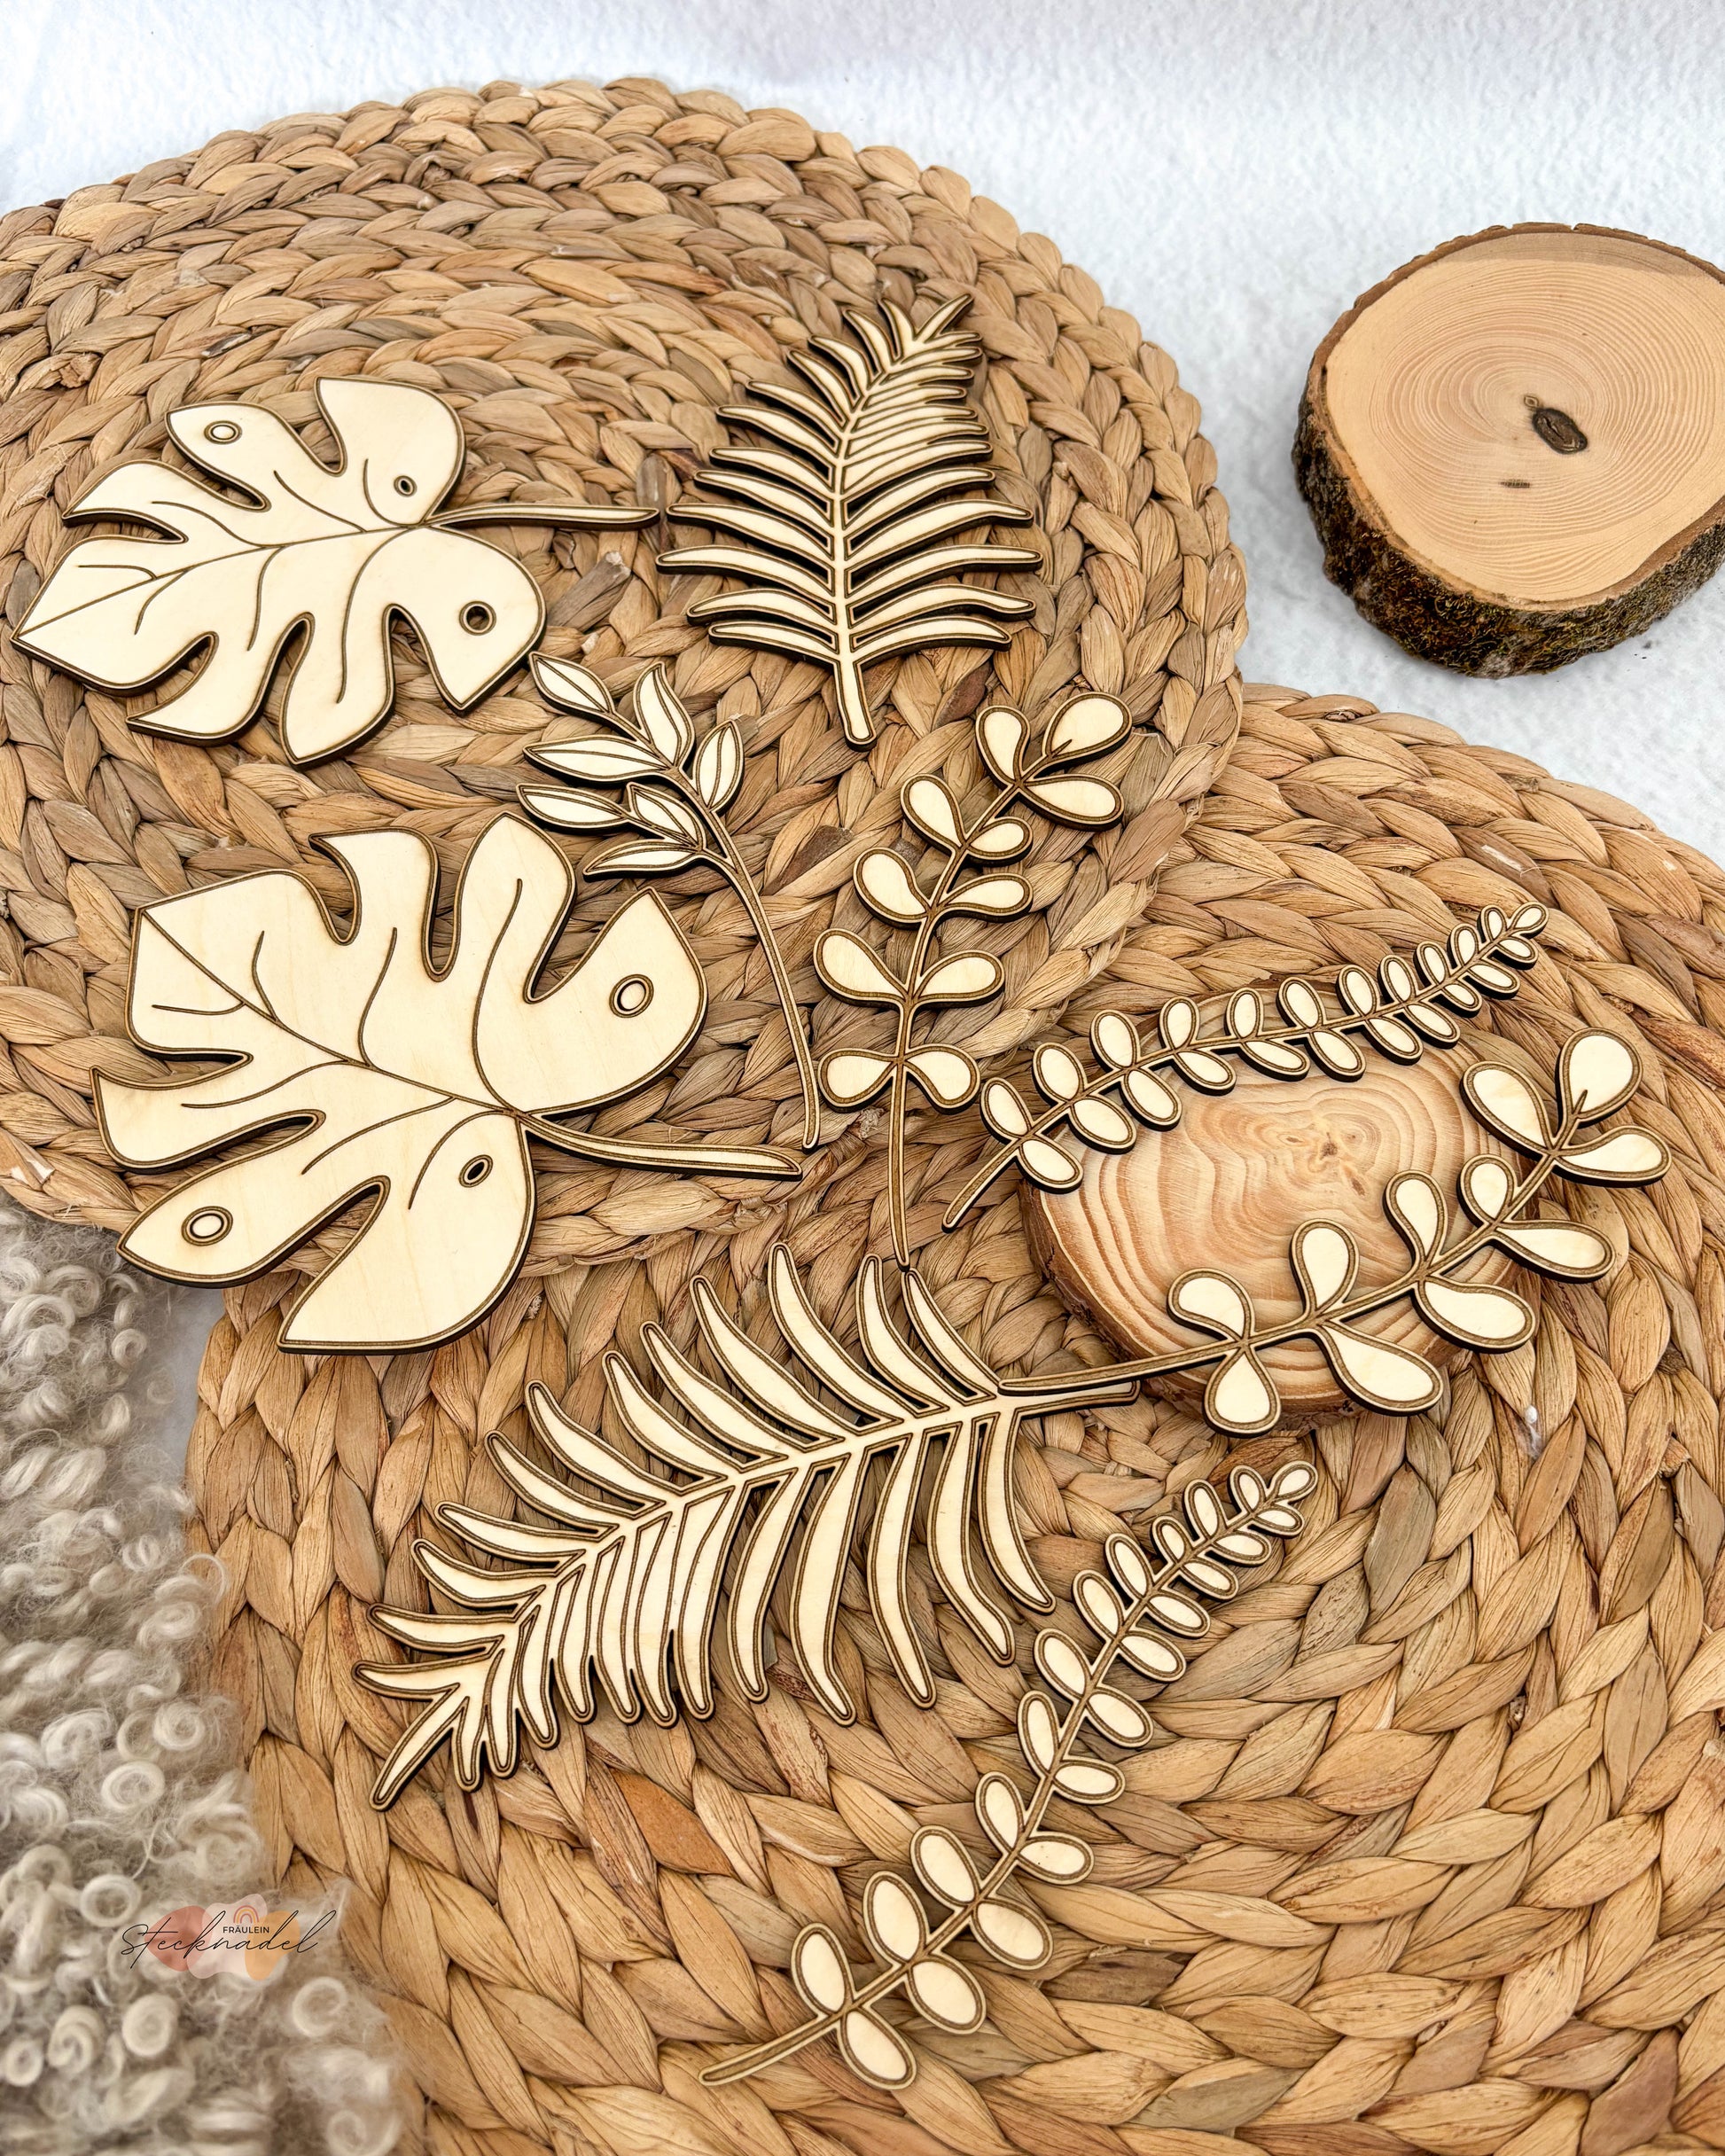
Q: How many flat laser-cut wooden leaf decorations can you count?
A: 9